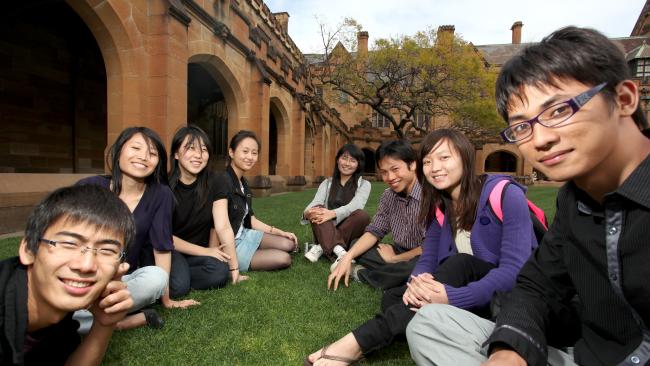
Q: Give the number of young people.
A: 8